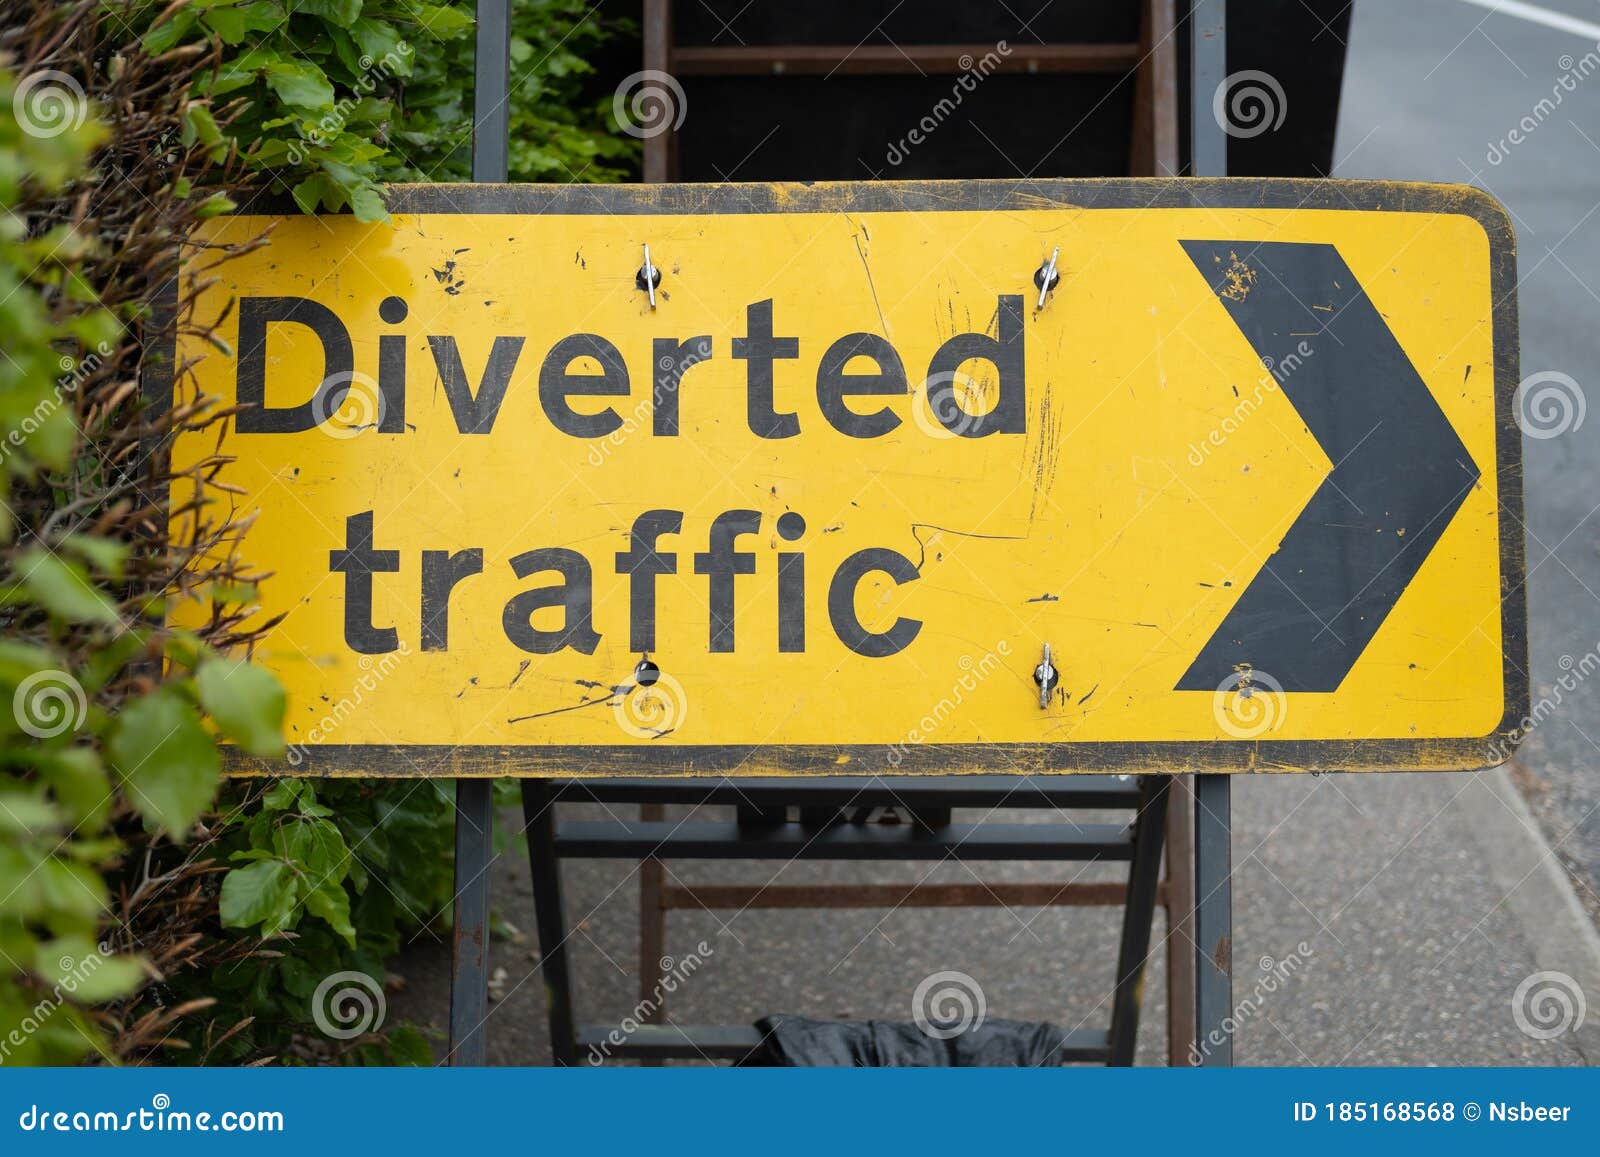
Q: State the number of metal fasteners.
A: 3